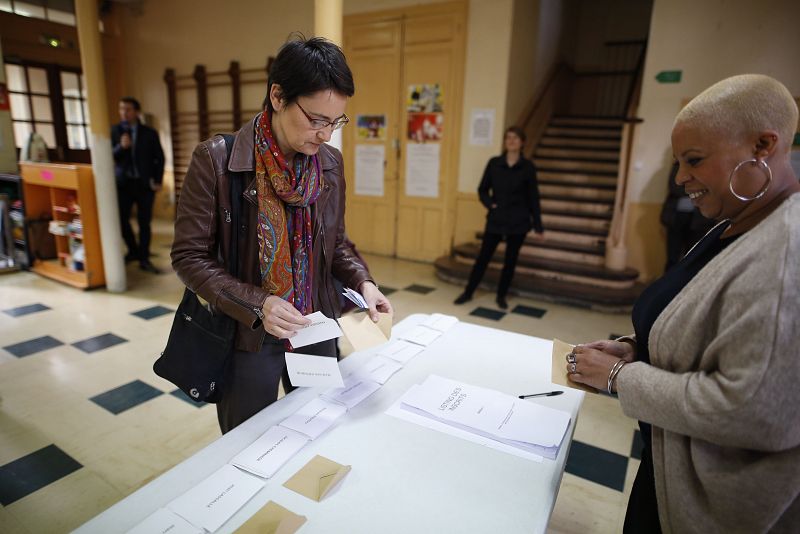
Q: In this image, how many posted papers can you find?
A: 6